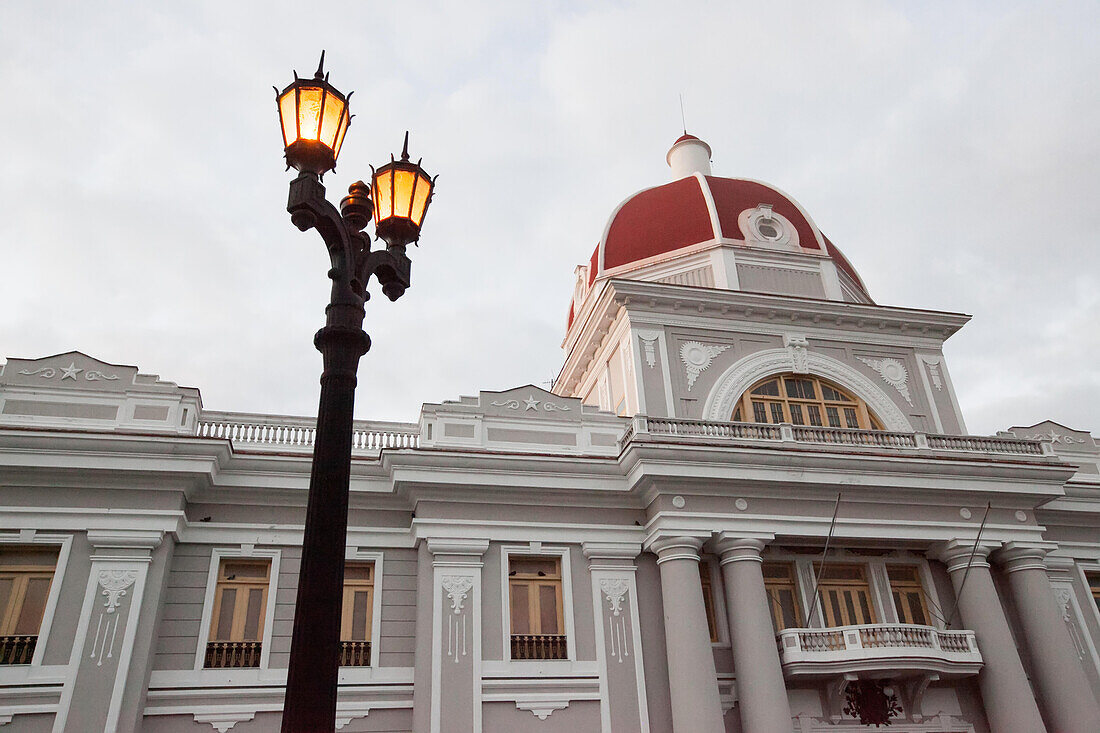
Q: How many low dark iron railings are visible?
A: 4